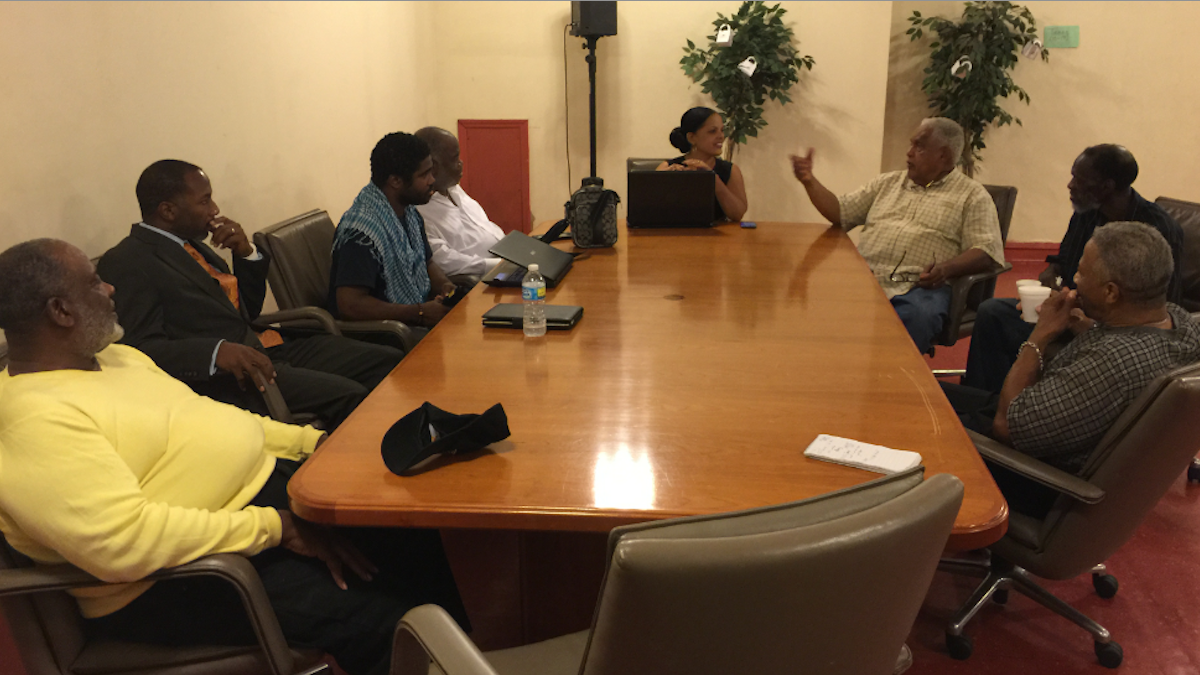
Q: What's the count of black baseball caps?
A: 1